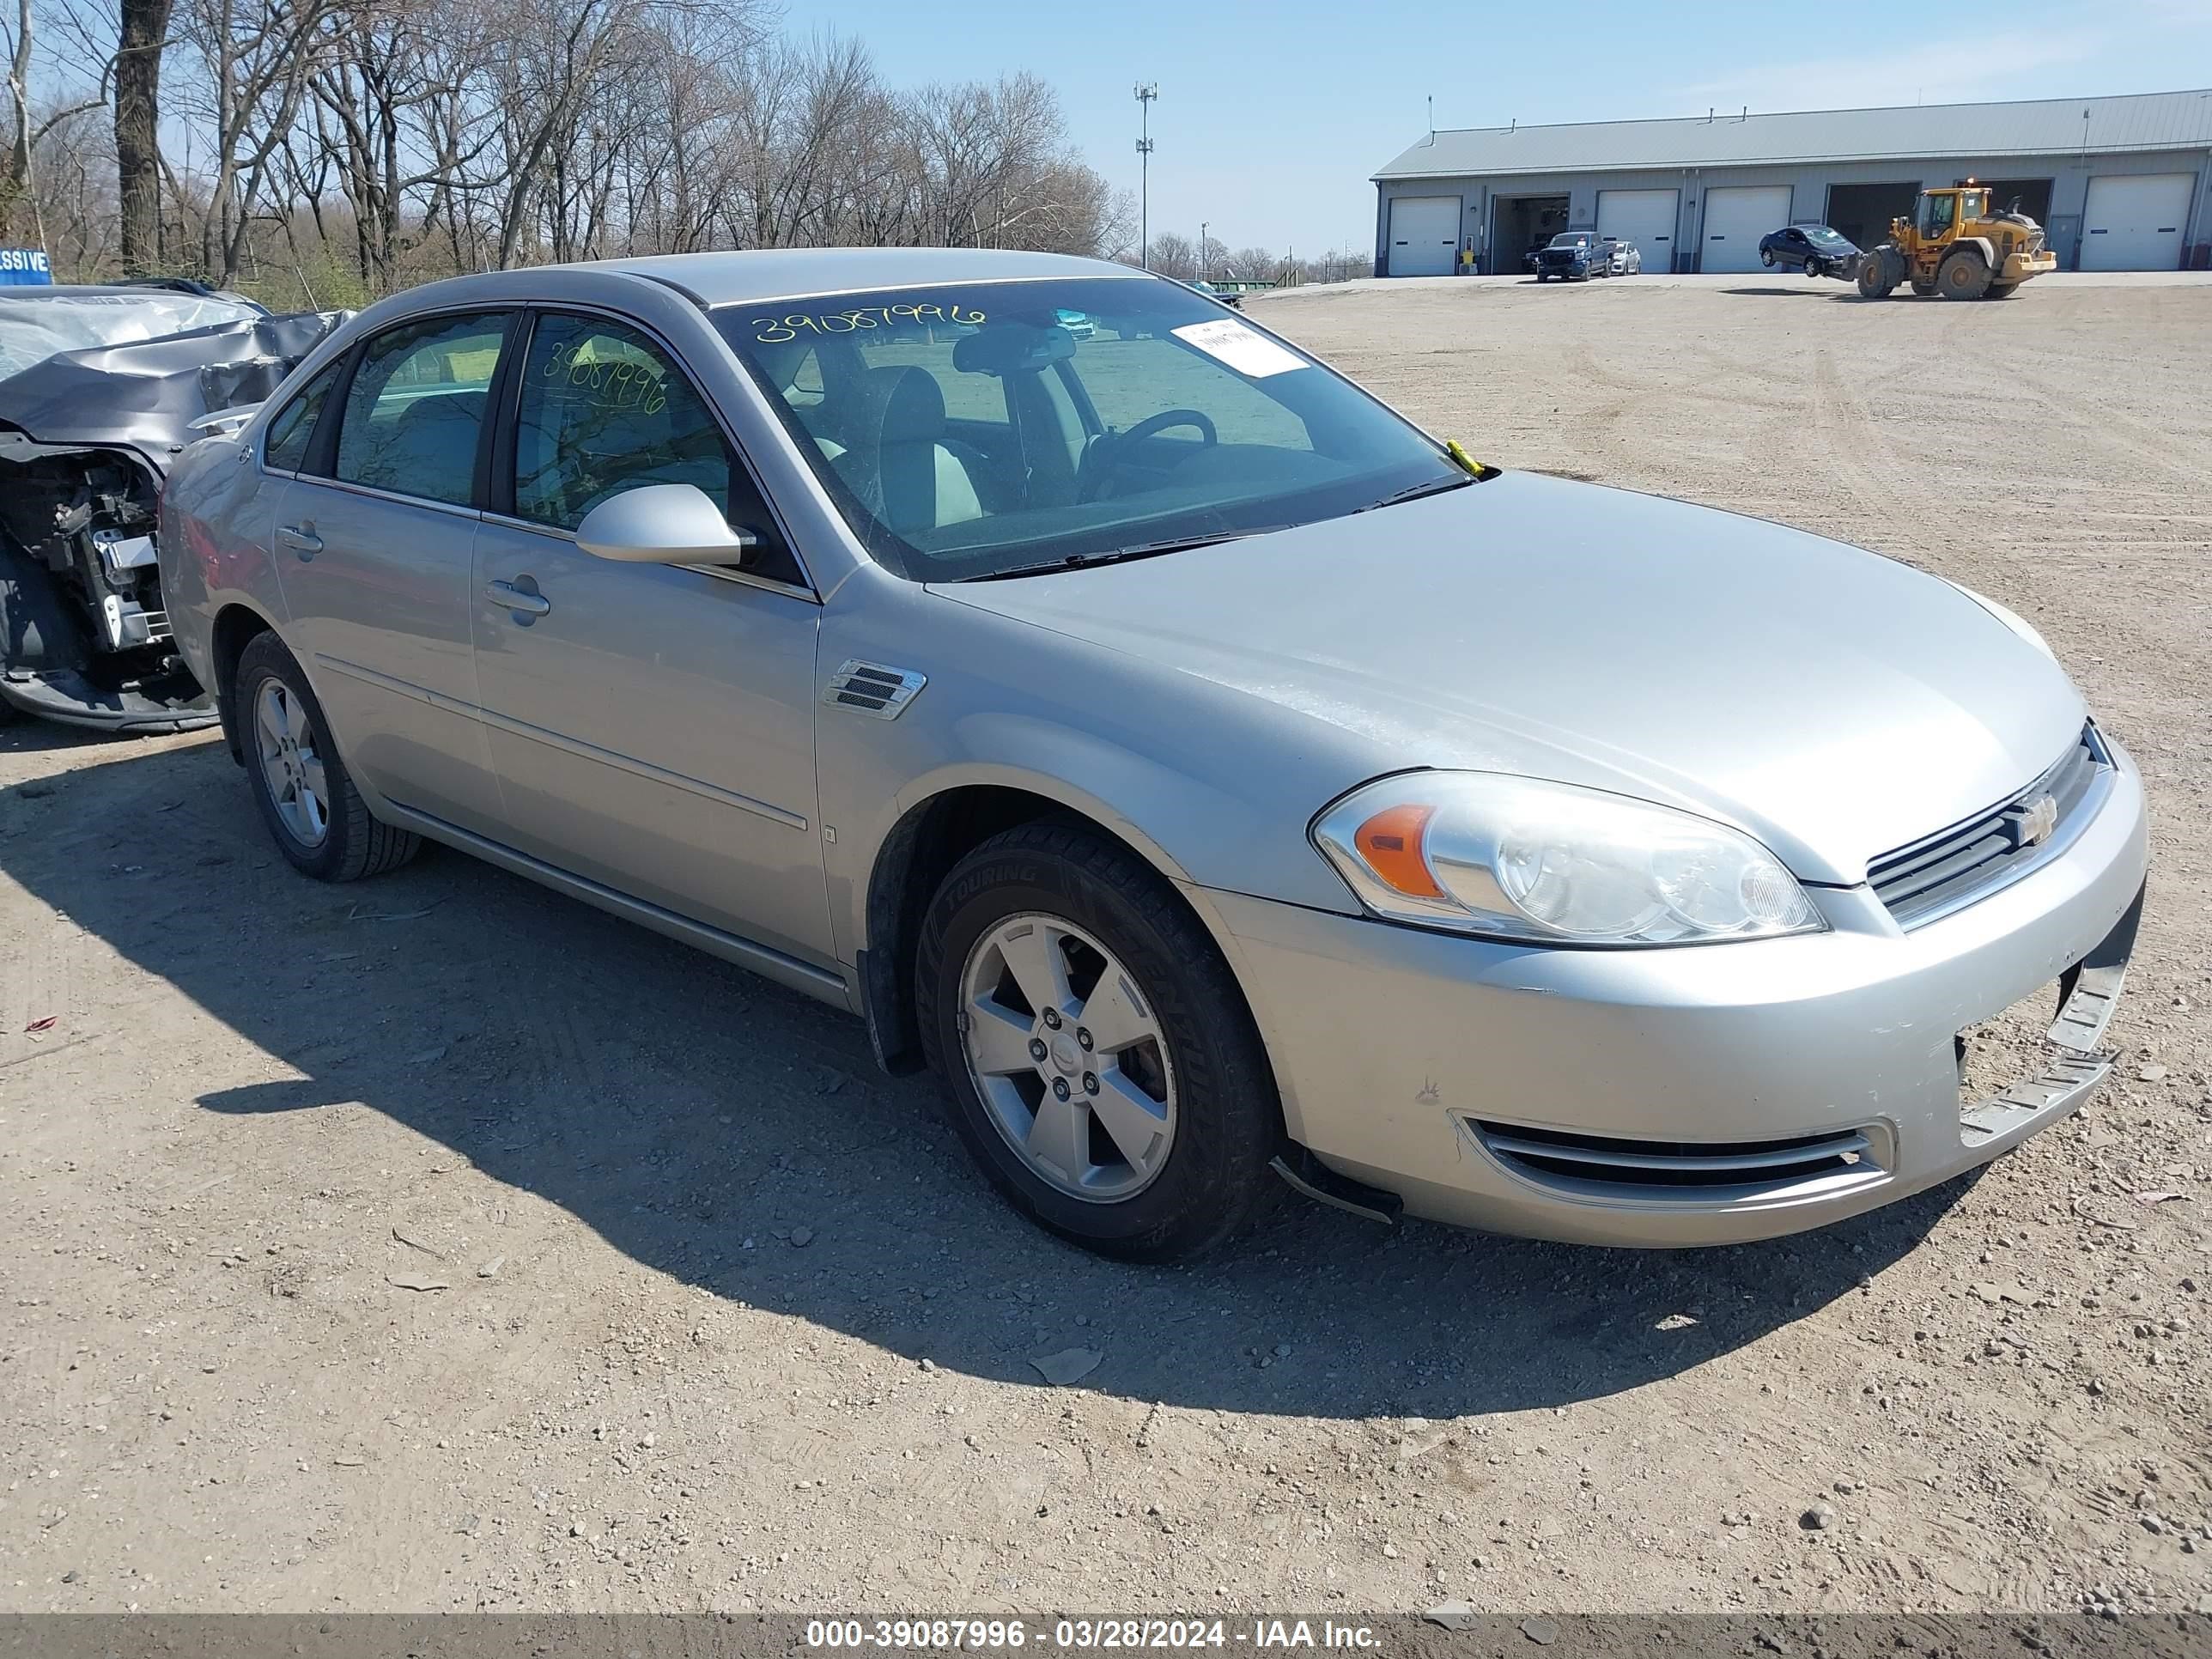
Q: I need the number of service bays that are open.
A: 3